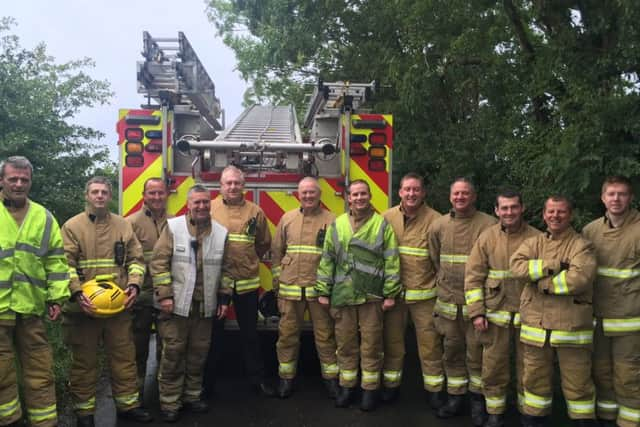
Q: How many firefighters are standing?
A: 12